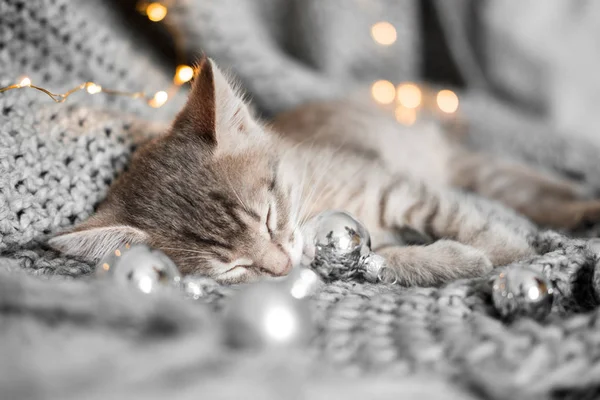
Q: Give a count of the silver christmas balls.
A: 4